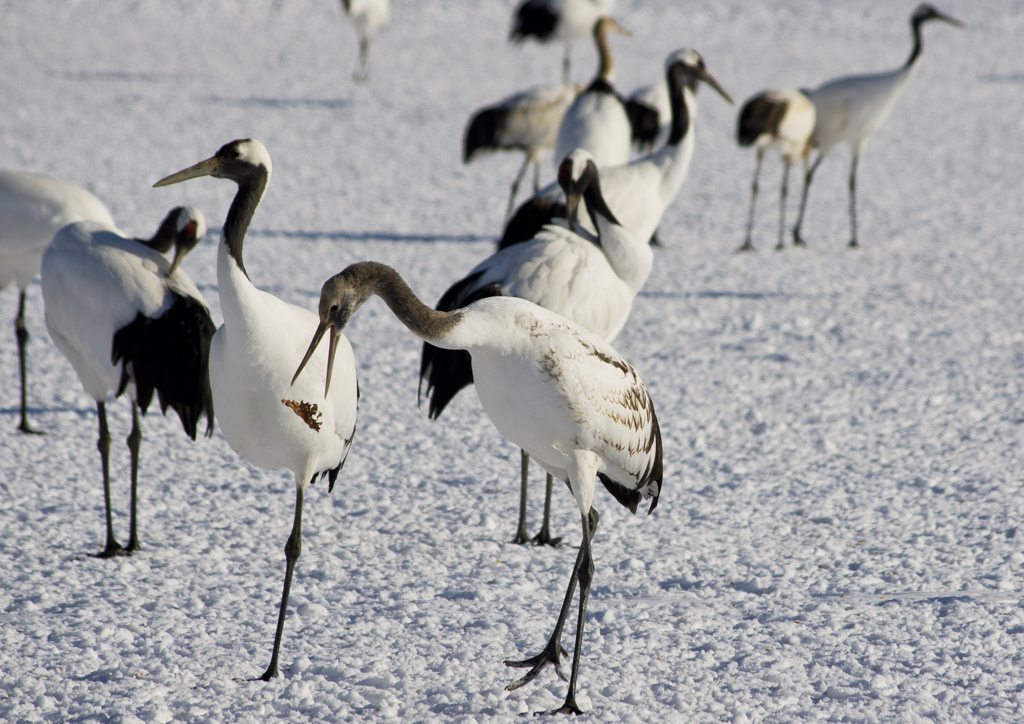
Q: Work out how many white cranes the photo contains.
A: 13